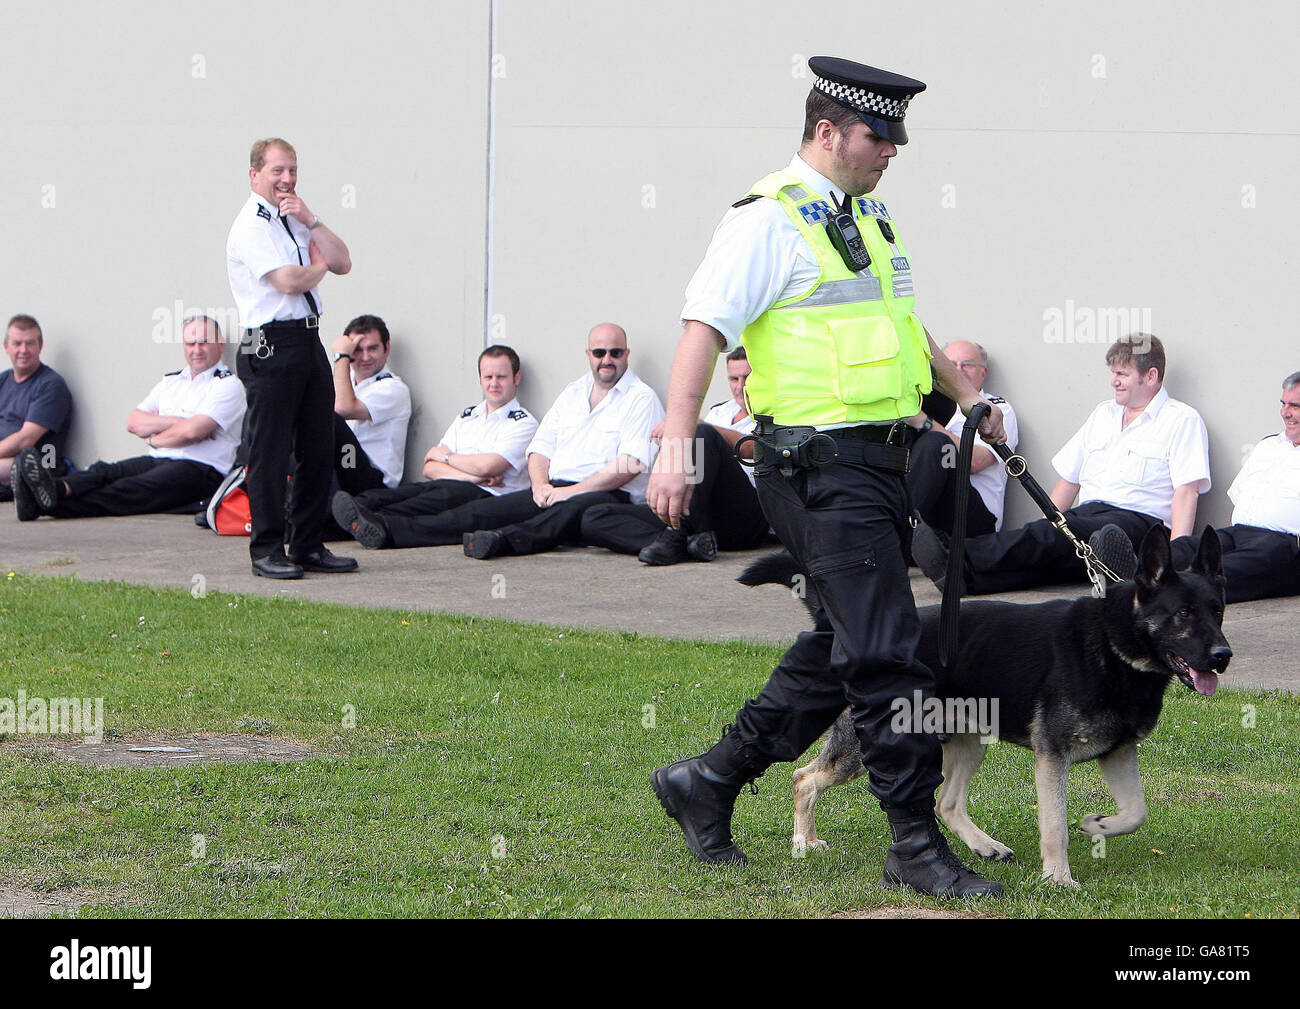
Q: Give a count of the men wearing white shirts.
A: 10